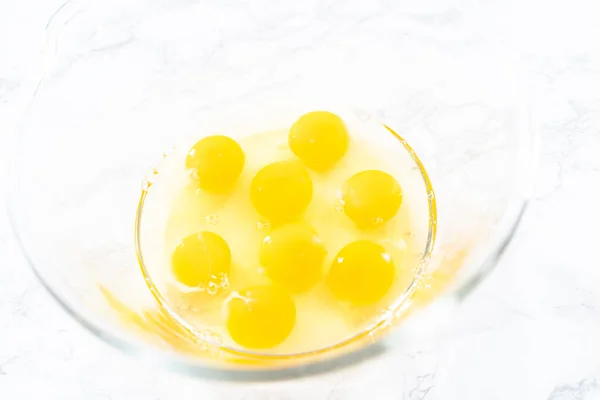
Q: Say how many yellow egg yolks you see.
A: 8